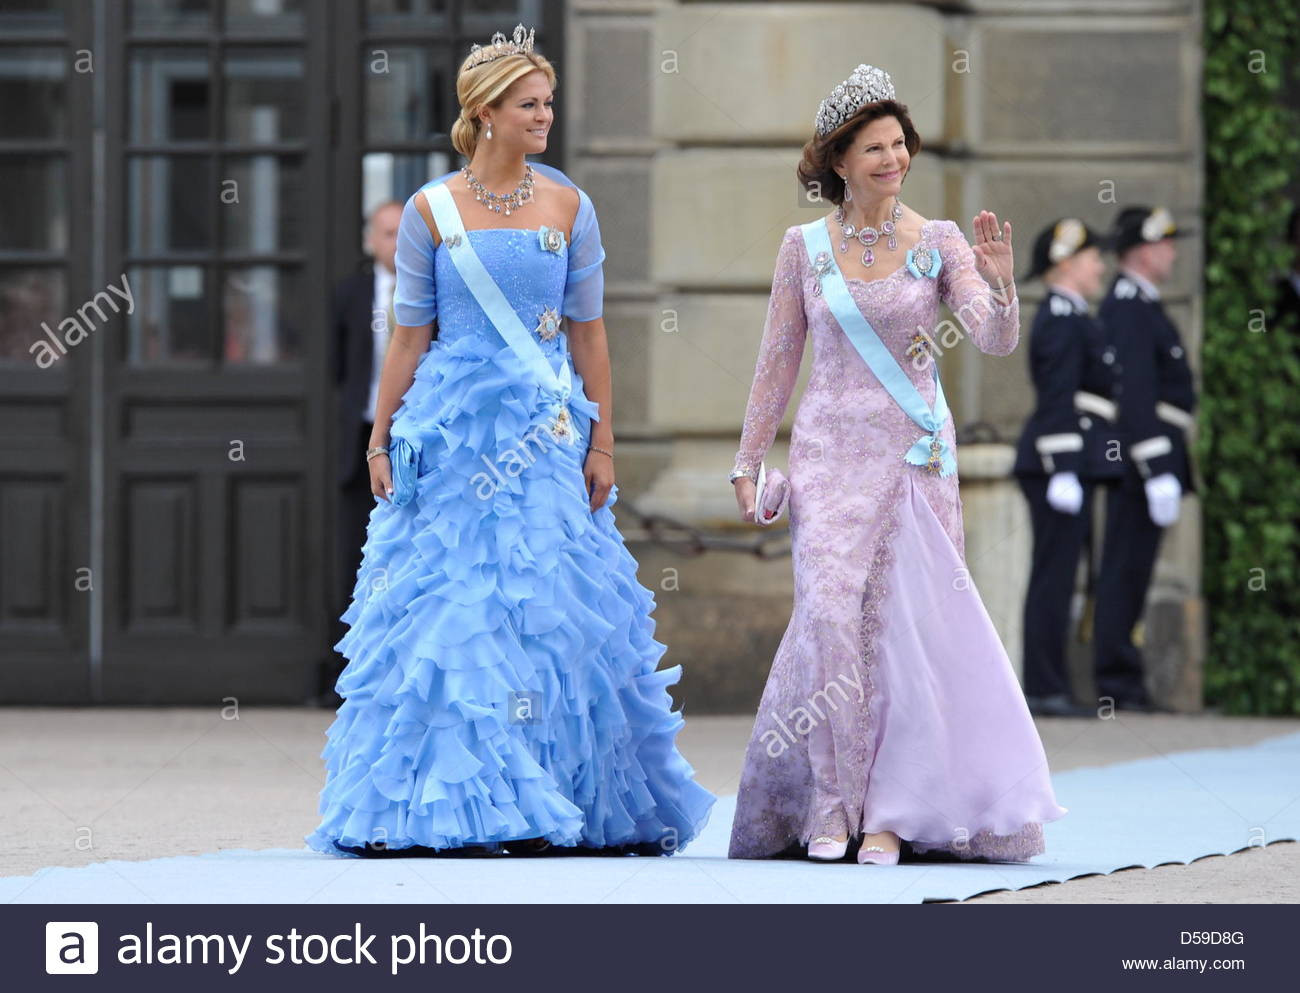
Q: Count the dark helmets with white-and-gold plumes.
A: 2